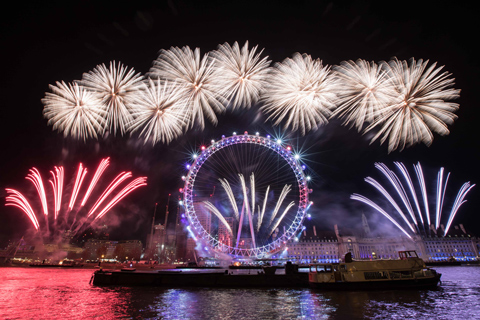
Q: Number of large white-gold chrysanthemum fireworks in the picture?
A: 8